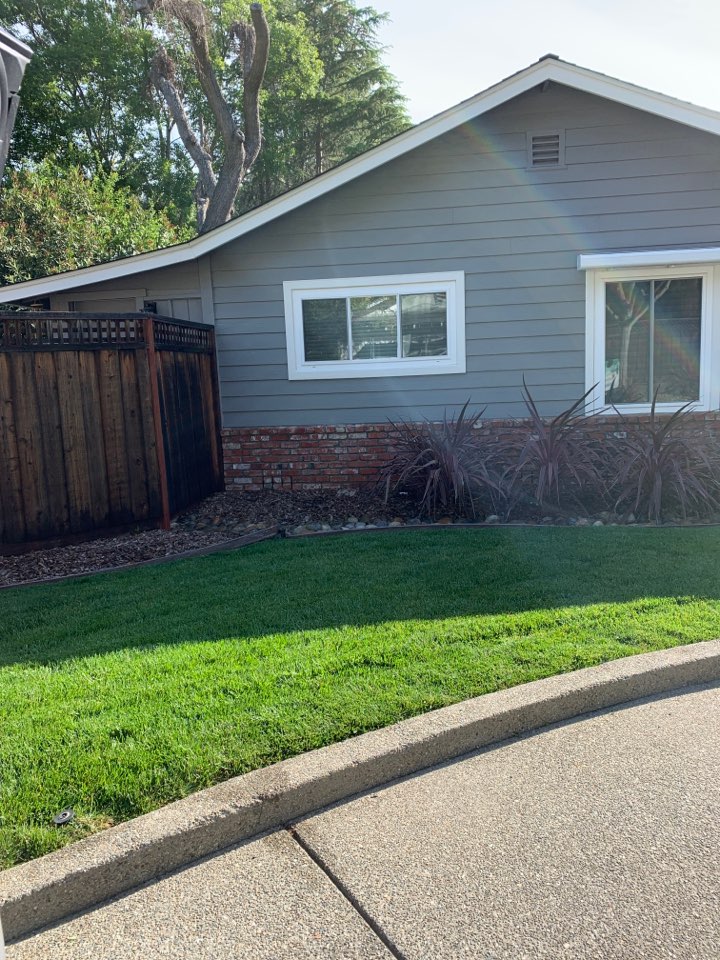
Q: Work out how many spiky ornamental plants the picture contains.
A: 3